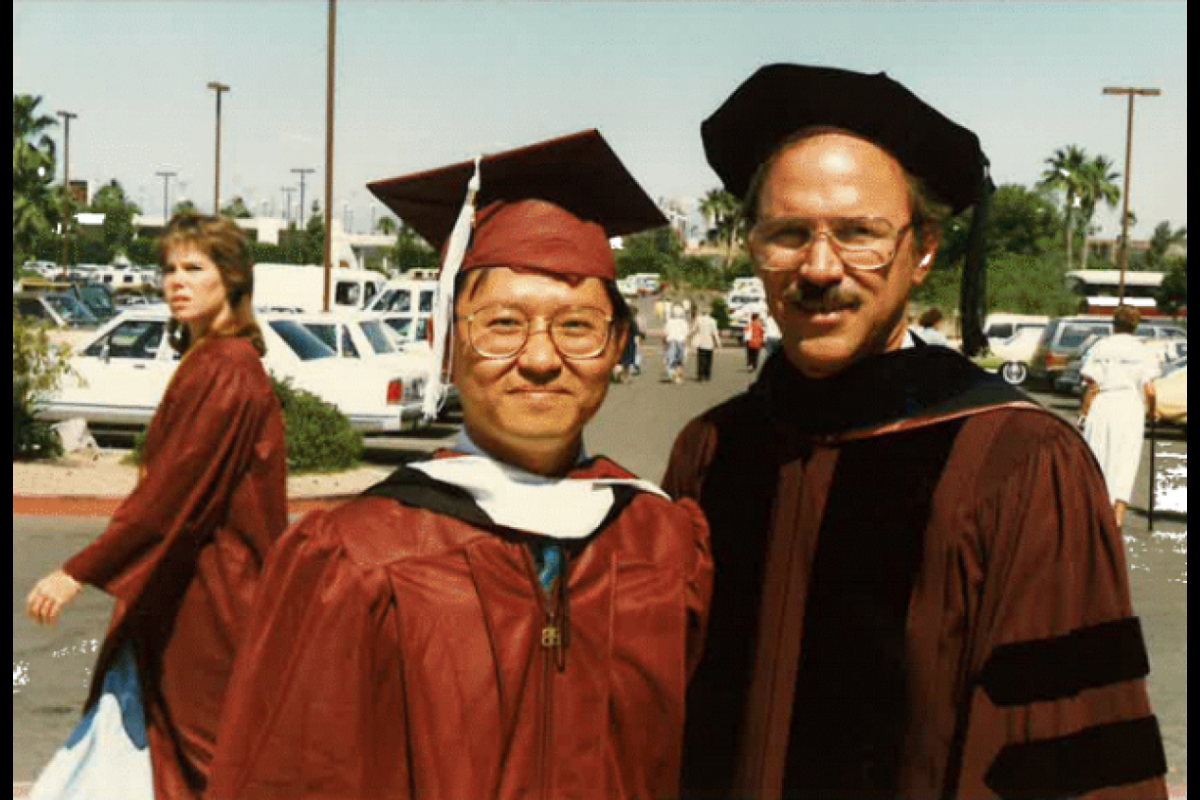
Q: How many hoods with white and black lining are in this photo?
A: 1